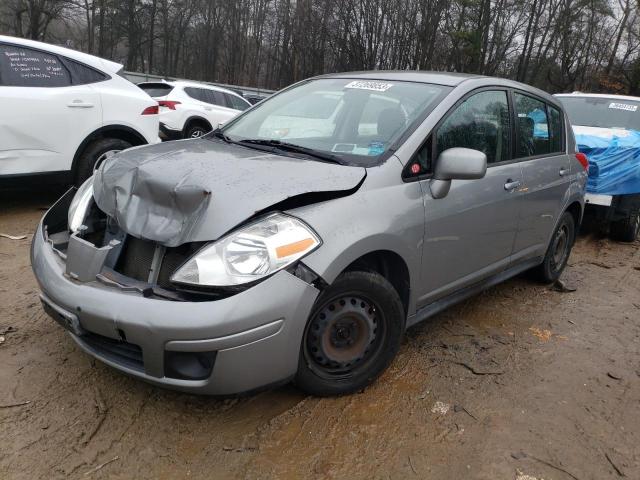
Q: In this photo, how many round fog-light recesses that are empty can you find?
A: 1